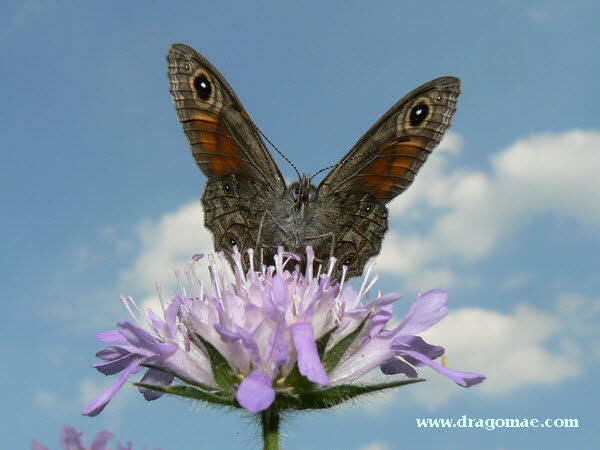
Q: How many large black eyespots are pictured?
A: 2